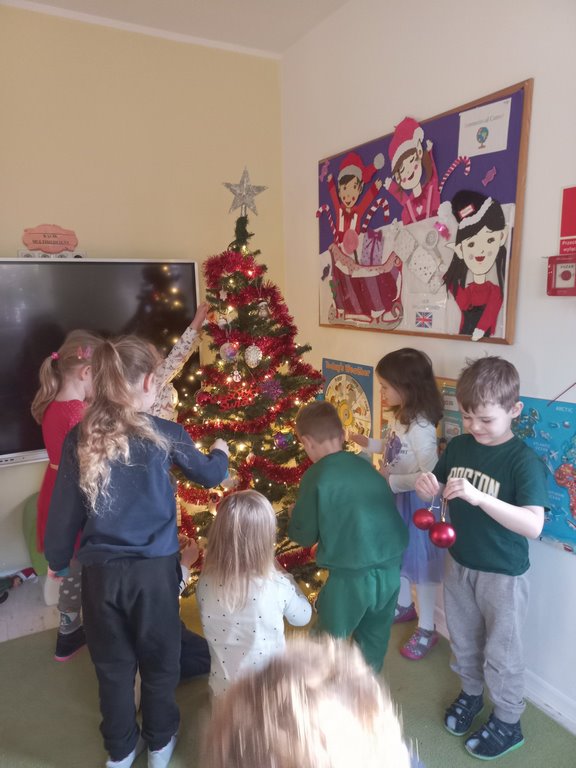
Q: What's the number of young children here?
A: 8